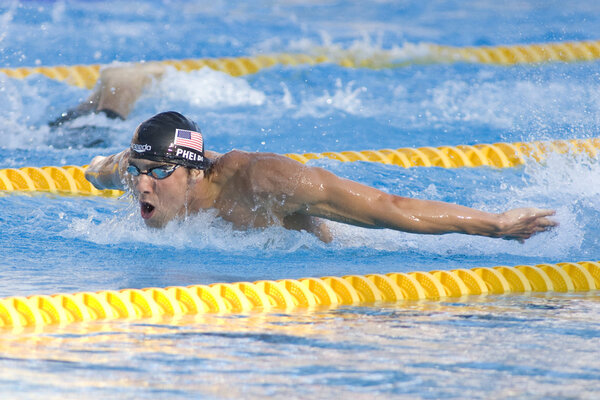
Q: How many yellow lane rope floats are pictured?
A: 3